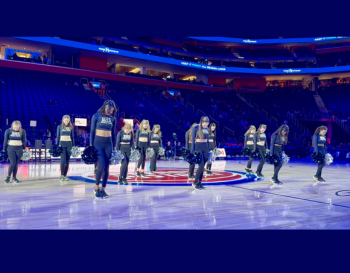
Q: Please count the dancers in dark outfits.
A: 13